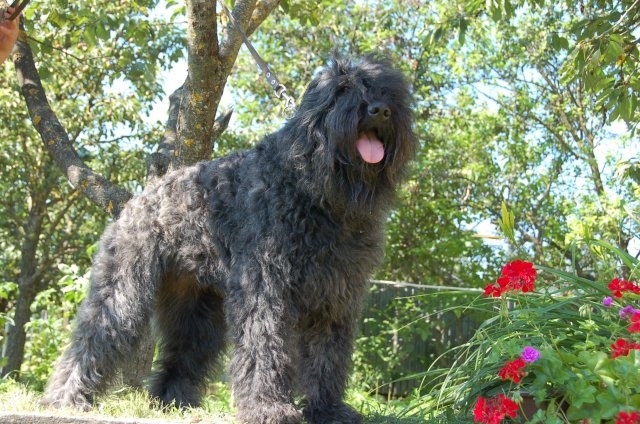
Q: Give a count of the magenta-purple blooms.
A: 3